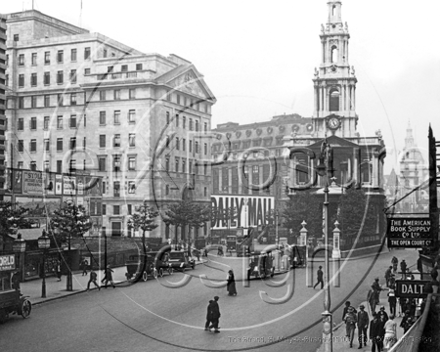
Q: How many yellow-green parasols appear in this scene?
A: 0